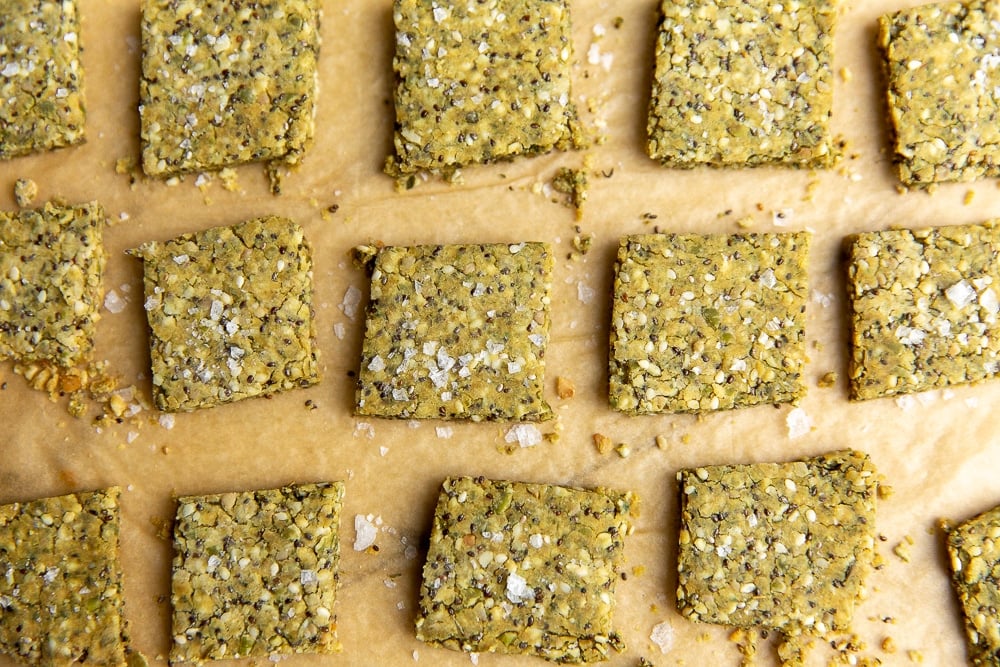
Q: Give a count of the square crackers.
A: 15